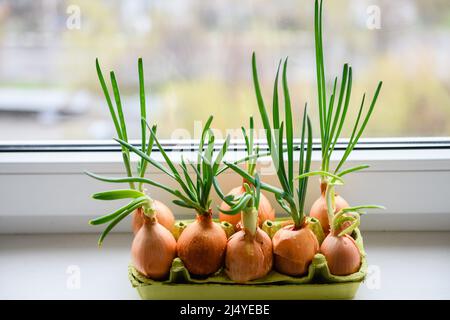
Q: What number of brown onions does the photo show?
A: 8